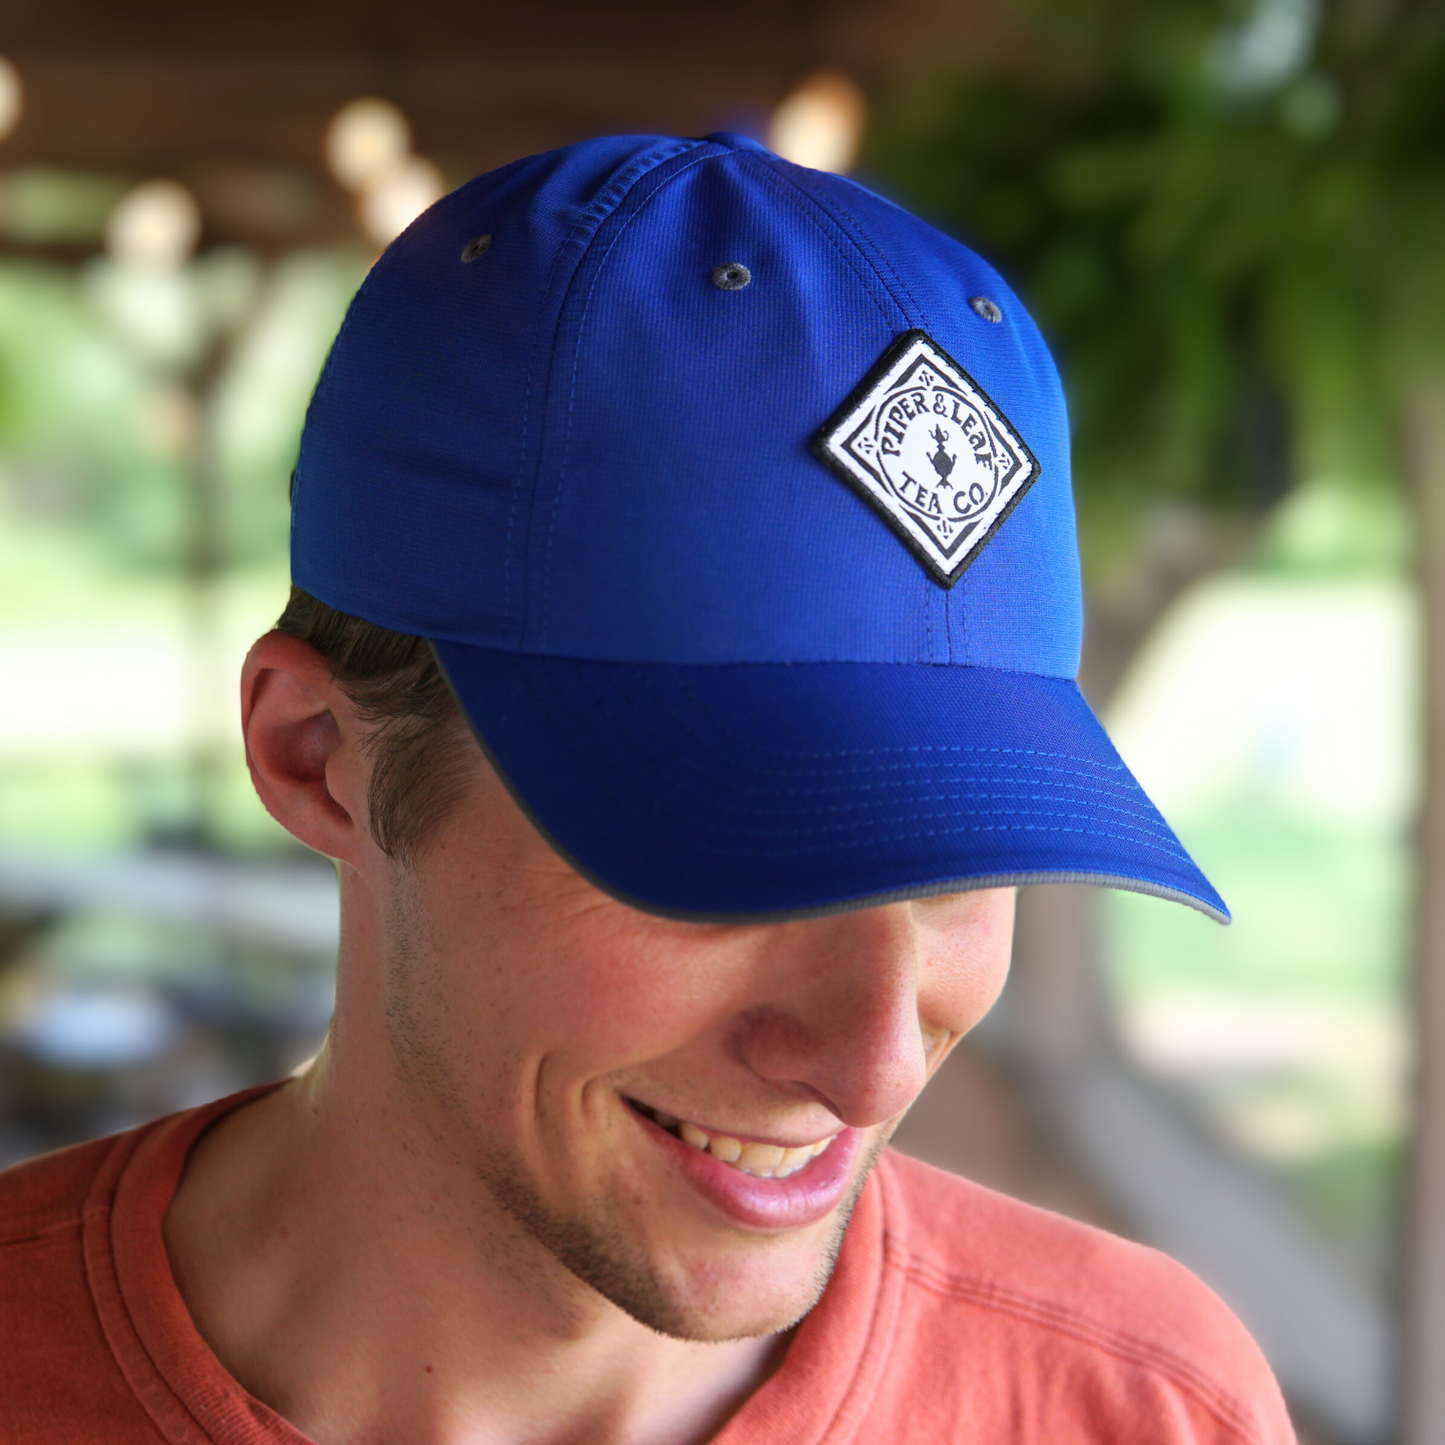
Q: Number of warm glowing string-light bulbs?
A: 5